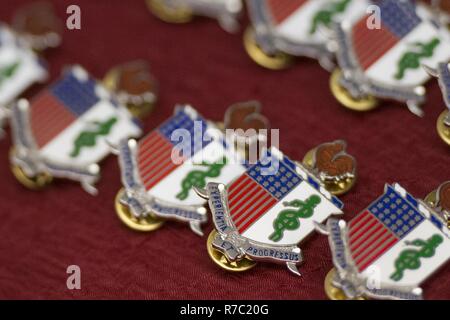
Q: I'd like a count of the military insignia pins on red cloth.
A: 9